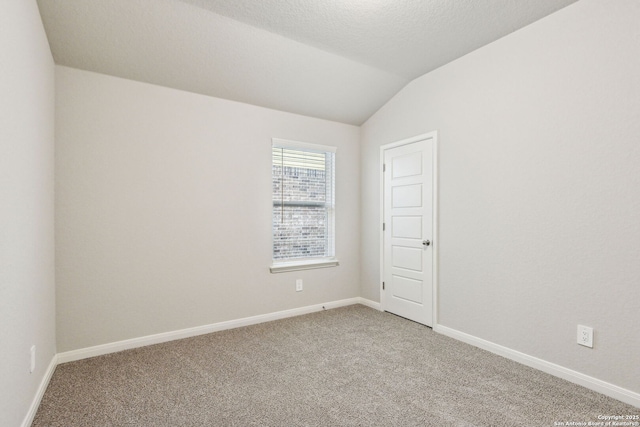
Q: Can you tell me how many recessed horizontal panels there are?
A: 5